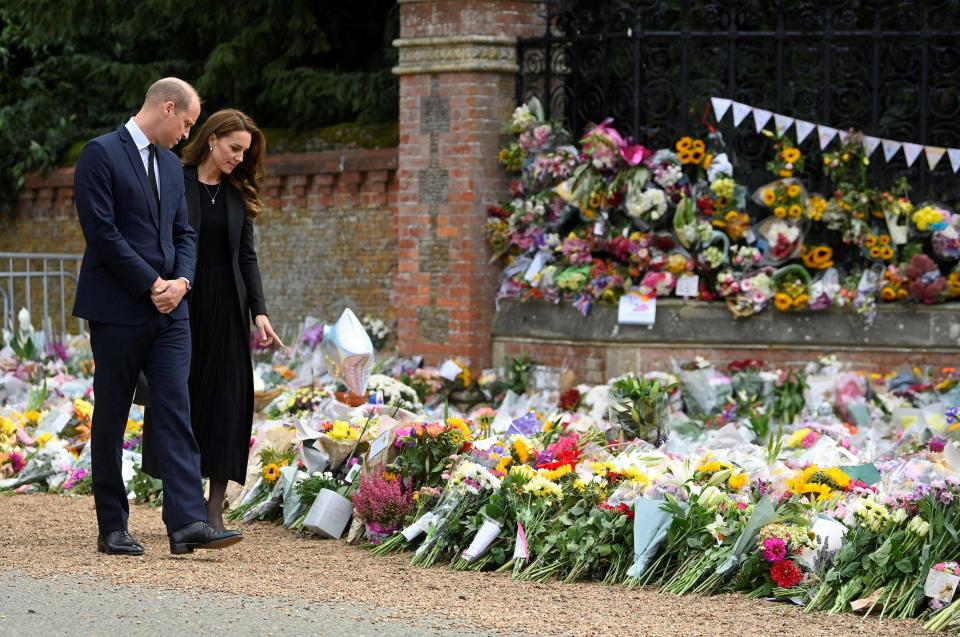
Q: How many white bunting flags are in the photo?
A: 12